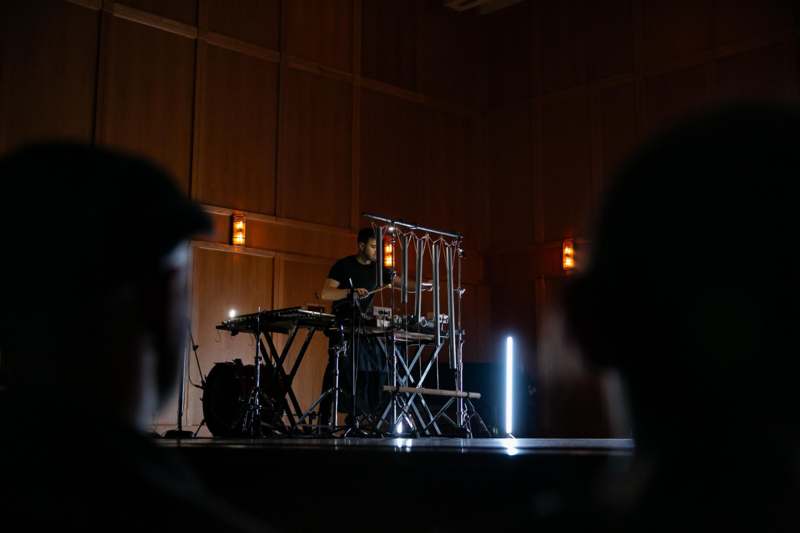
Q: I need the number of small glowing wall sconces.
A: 3